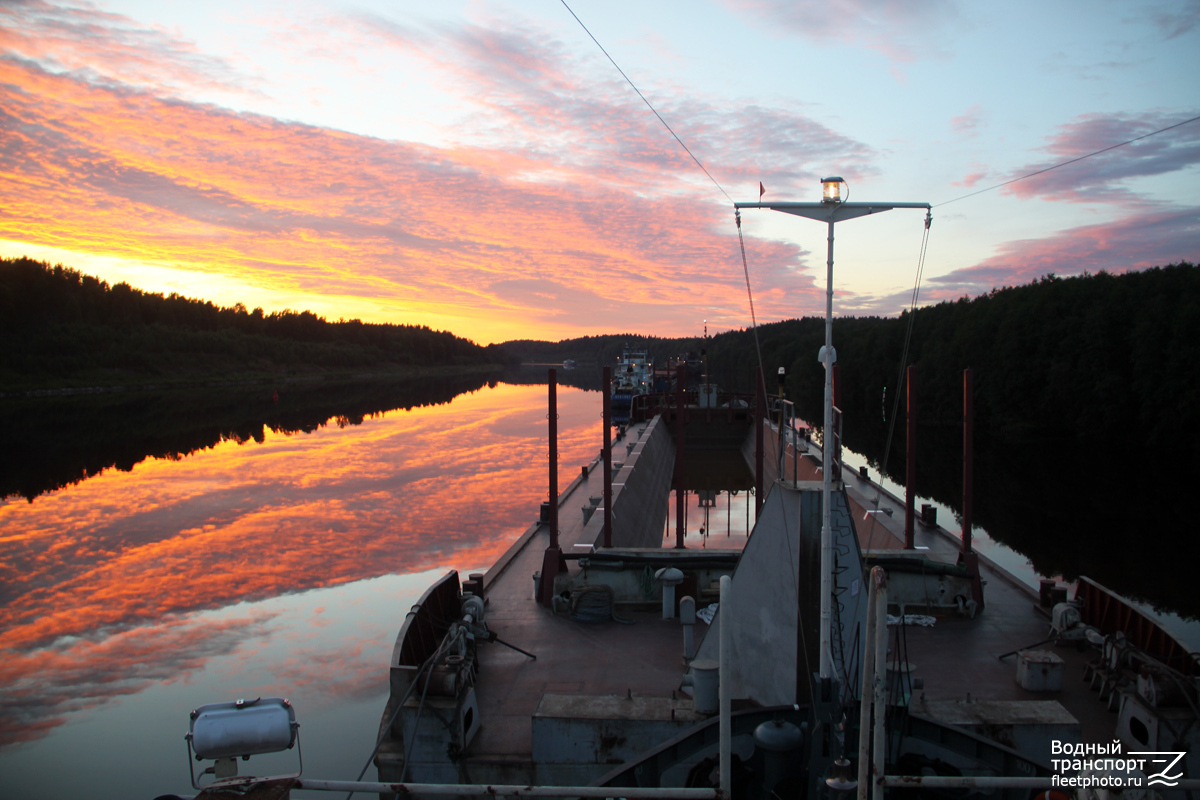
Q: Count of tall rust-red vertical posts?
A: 7